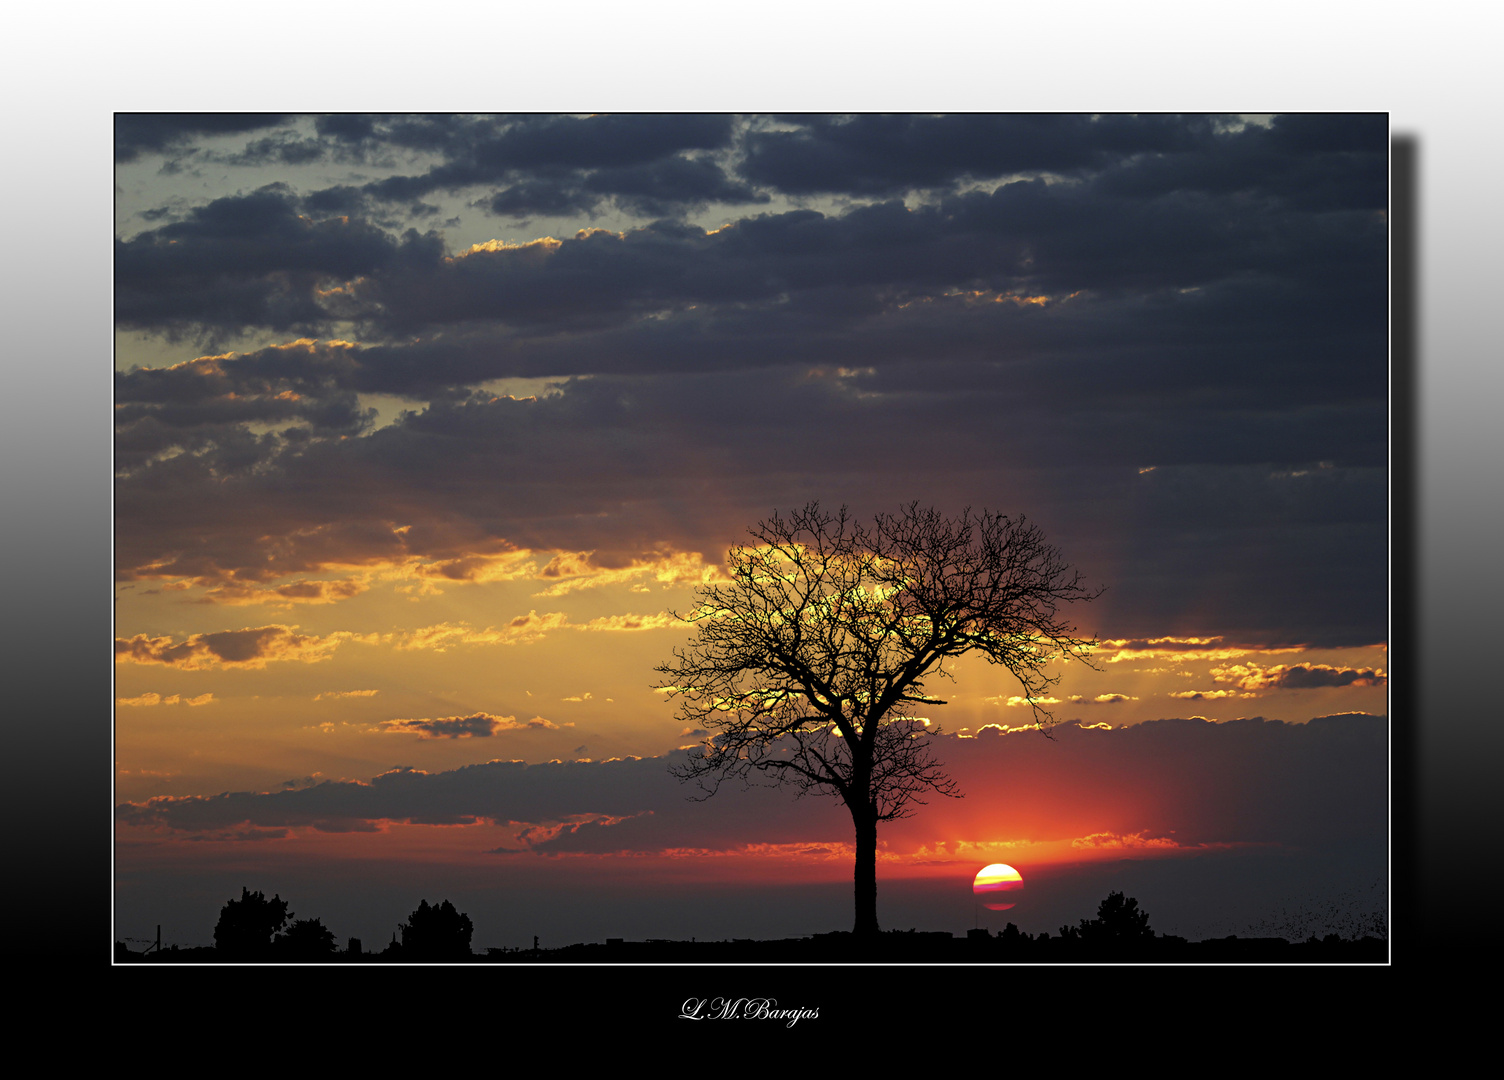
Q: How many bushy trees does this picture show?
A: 4